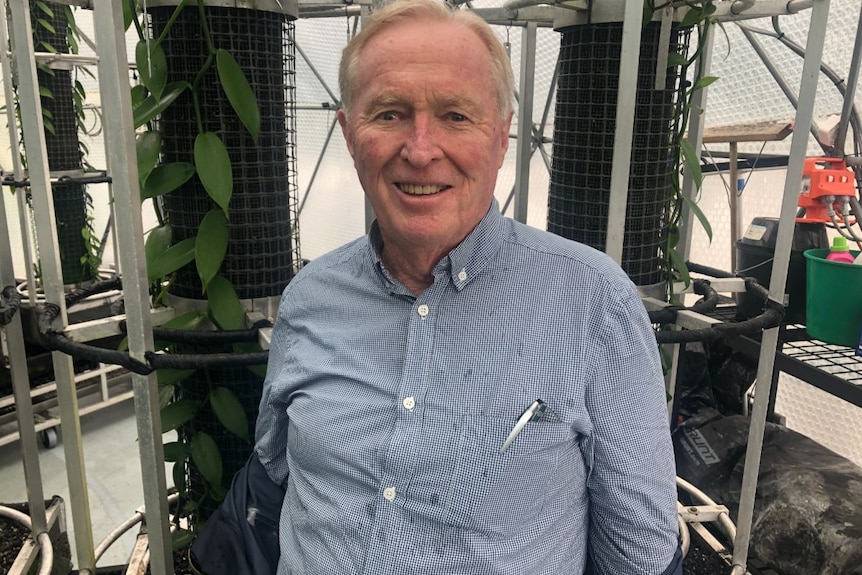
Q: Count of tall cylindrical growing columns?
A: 3